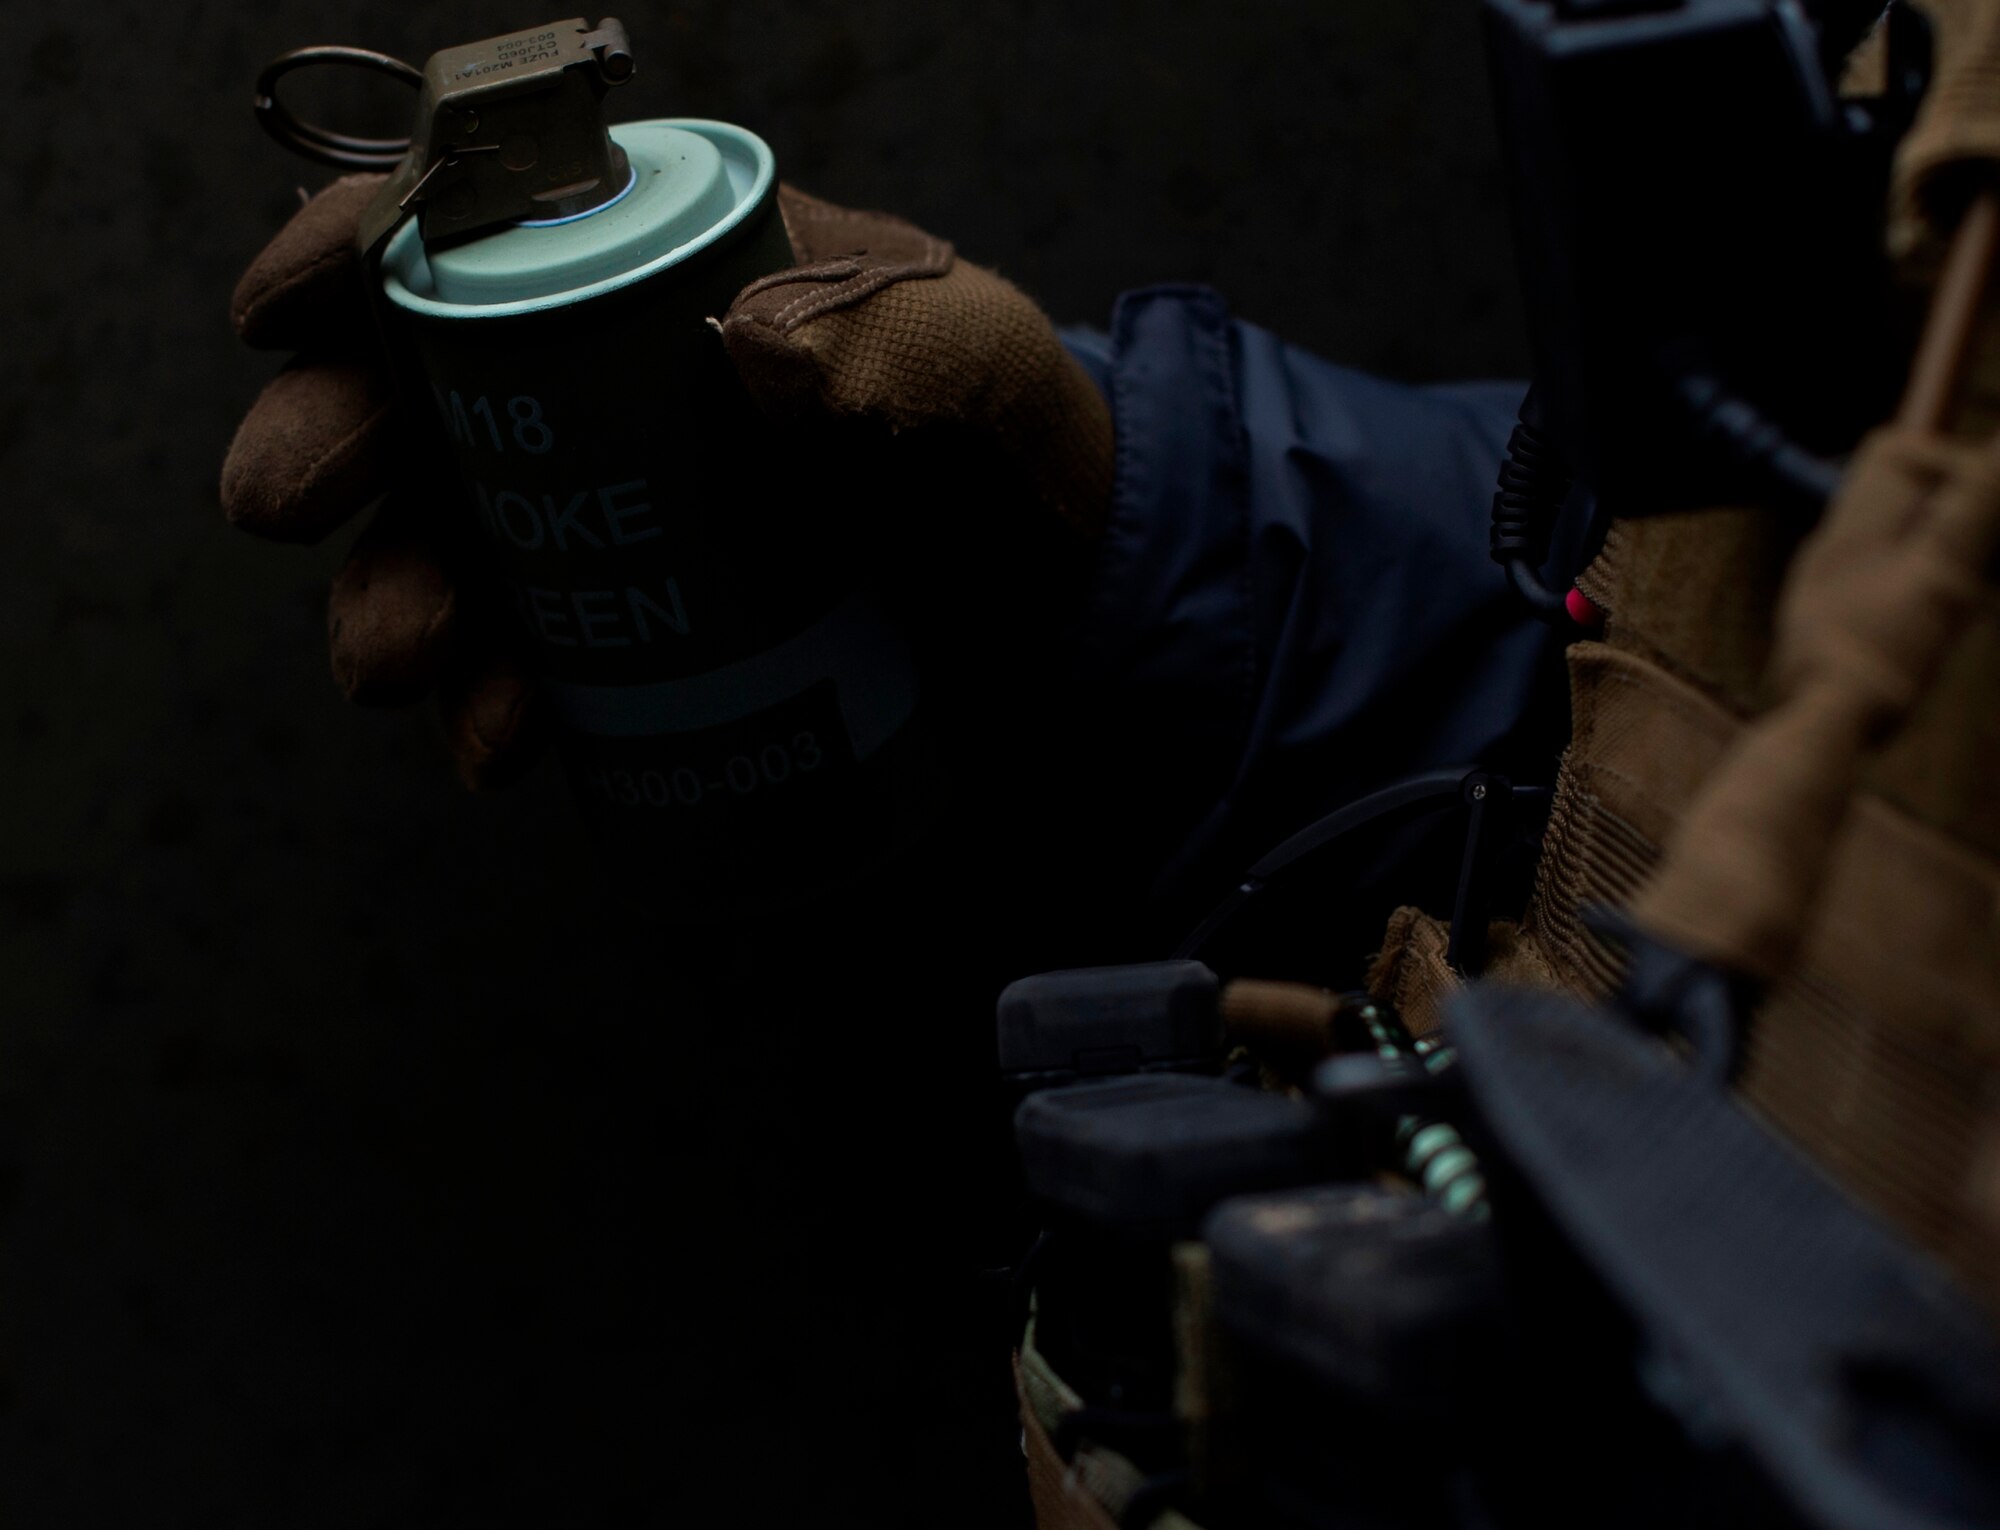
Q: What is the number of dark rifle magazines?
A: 3